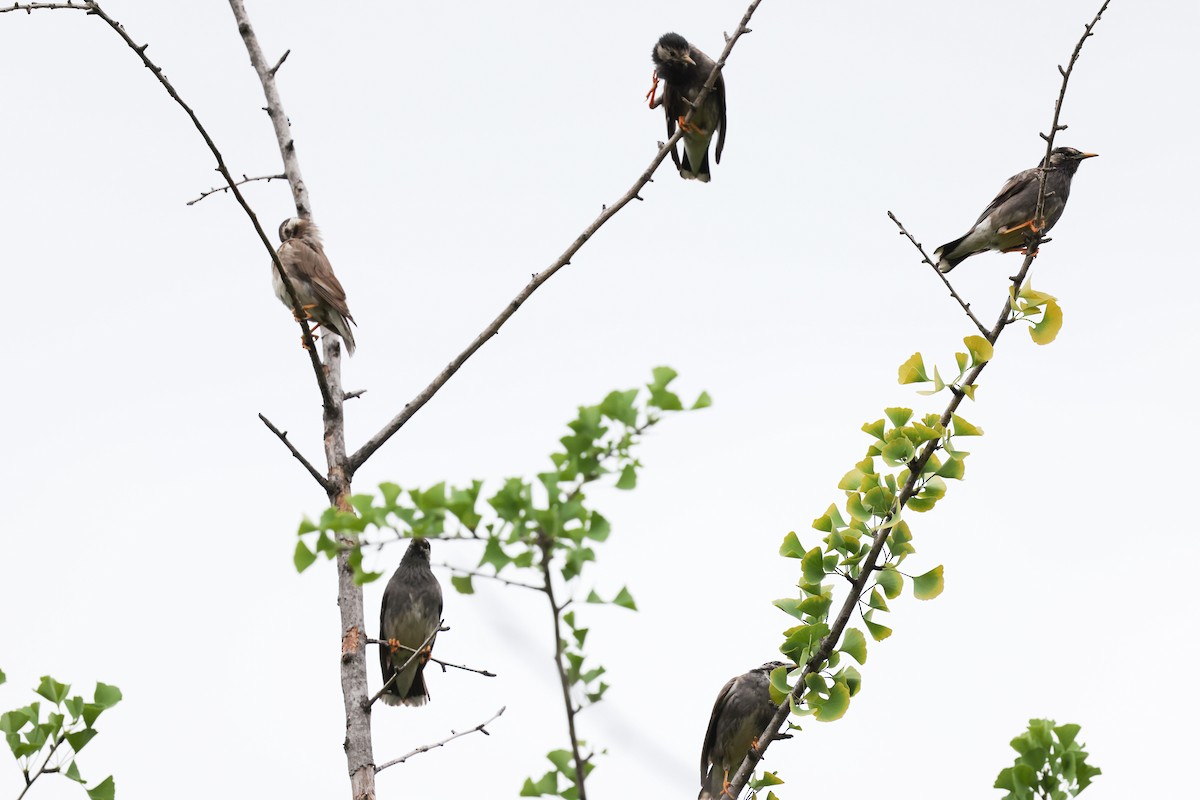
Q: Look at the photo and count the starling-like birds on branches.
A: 5